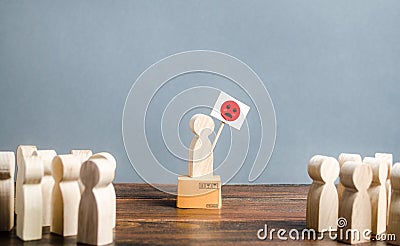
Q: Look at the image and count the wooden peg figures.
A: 15